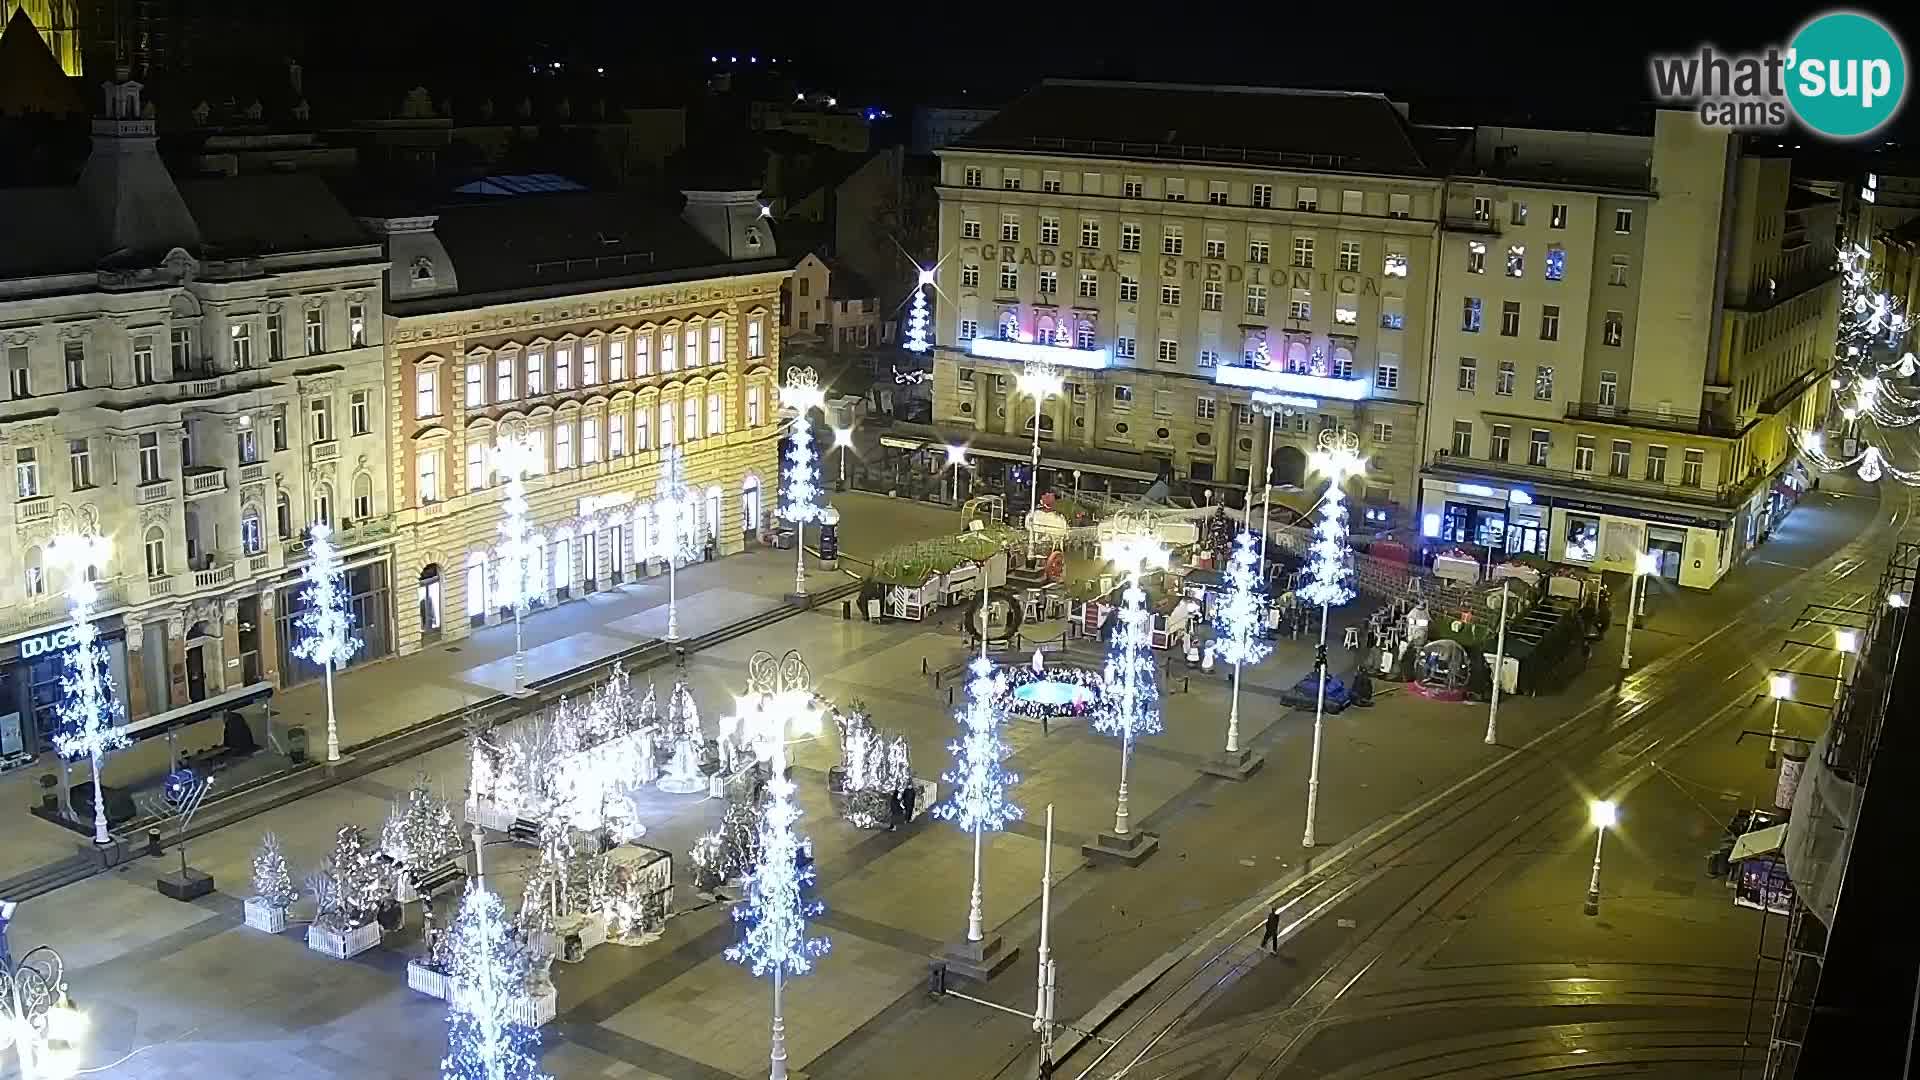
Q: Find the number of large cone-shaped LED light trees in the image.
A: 12